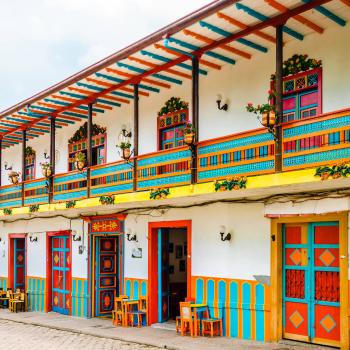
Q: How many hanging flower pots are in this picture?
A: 6